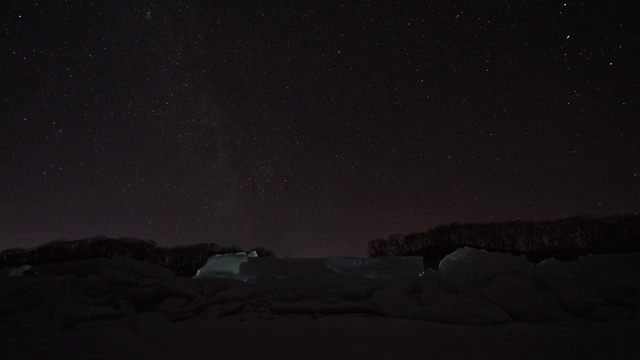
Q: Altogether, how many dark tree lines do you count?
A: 2